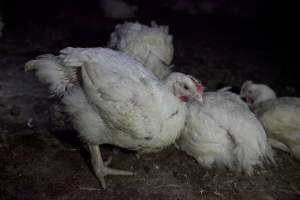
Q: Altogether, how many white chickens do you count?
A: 4